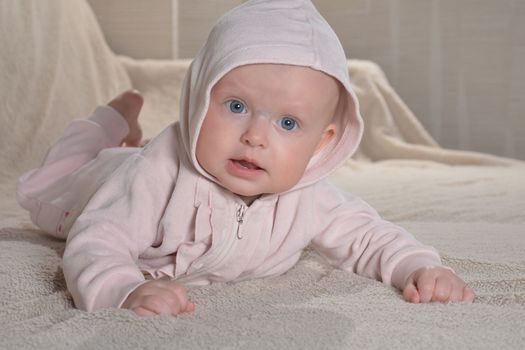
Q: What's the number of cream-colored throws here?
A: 1